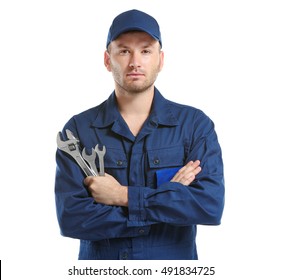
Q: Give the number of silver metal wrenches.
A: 3